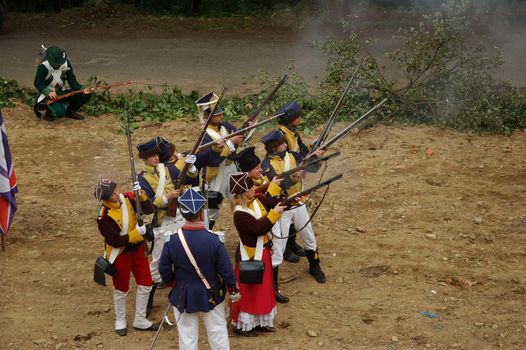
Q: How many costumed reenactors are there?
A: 10